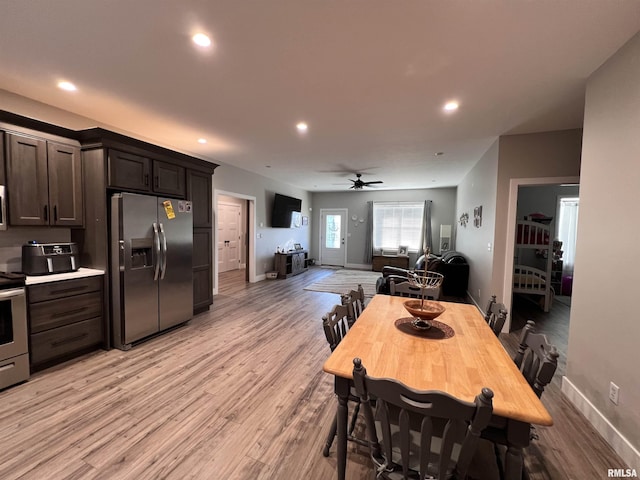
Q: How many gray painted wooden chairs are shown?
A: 6